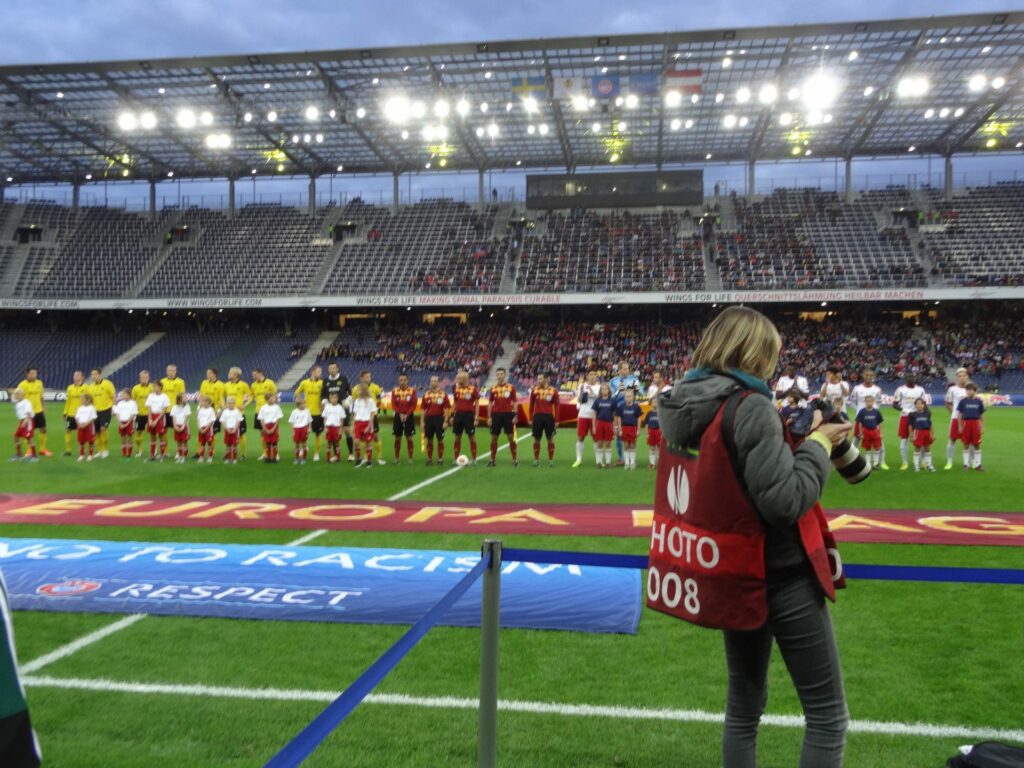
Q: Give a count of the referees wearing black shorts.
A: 5